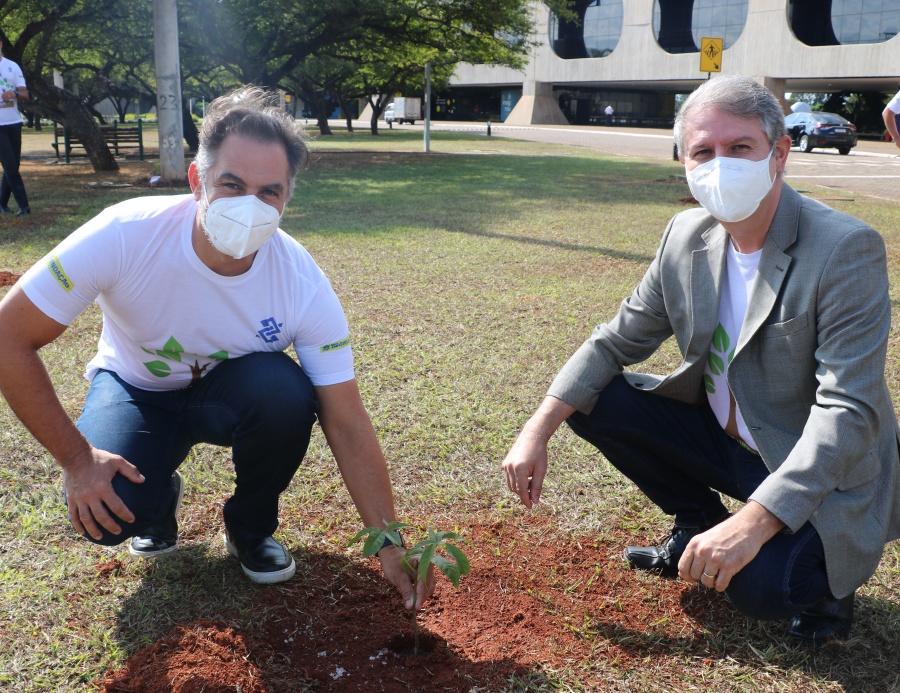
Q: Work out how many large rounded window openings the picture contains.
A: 3